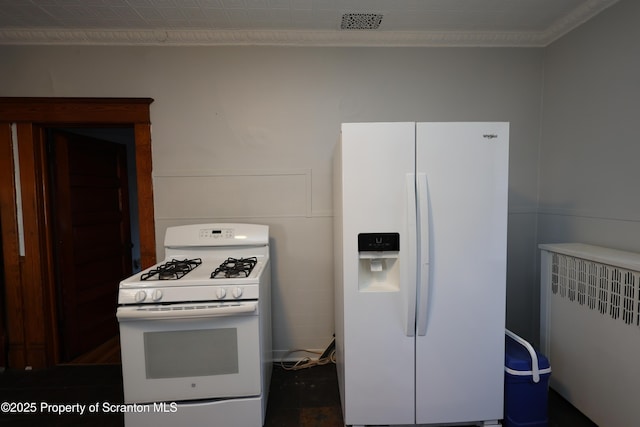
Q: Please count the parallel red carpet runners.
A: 0